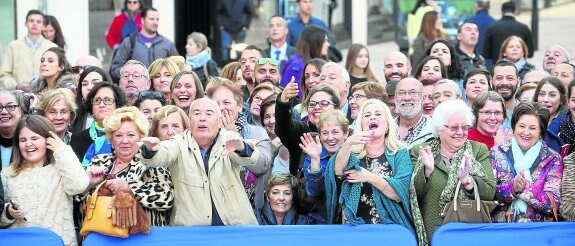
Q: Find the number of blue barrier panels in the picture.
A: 3